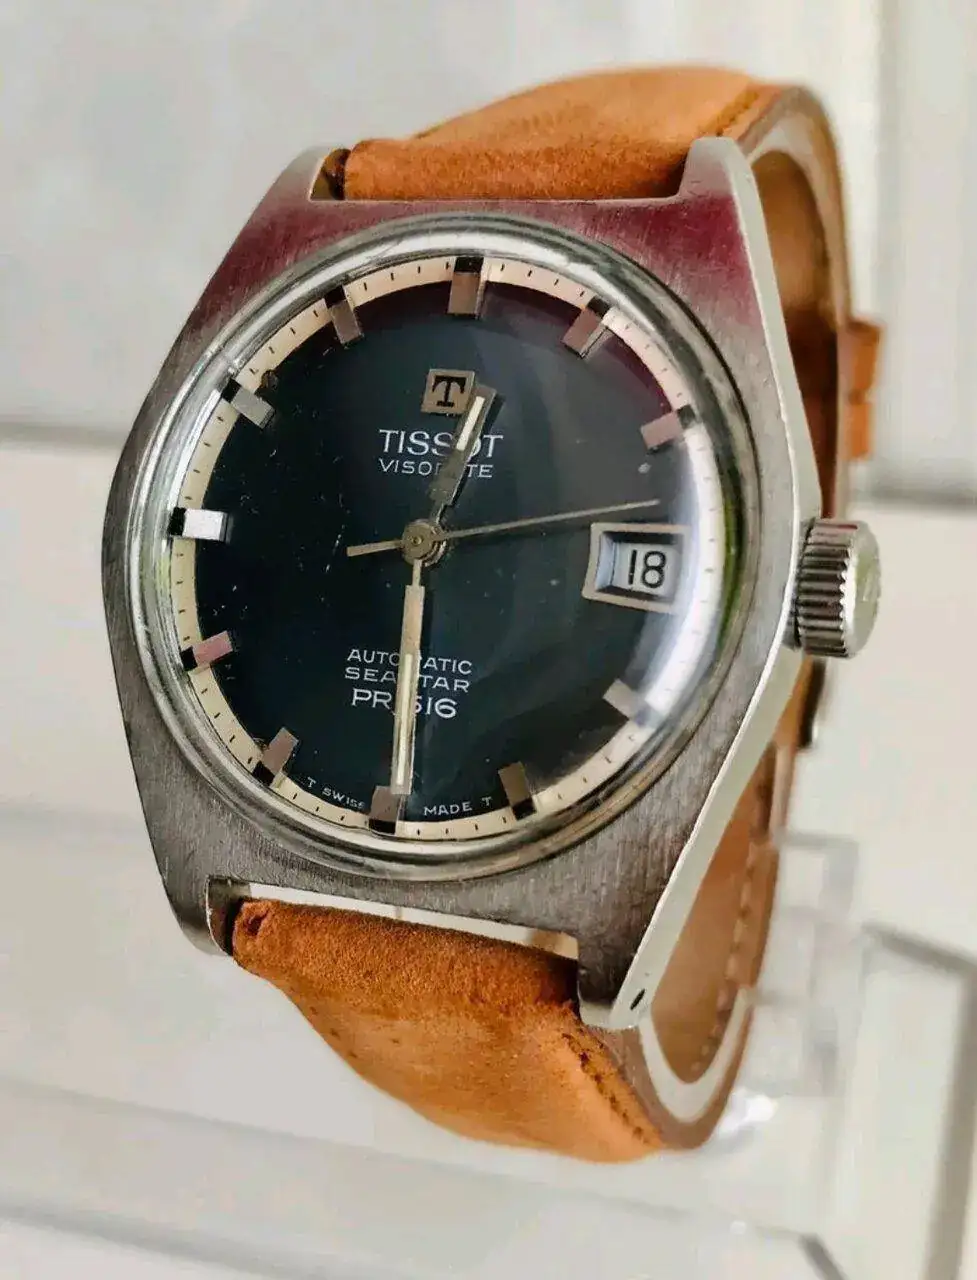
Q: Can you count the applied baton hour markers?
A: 11